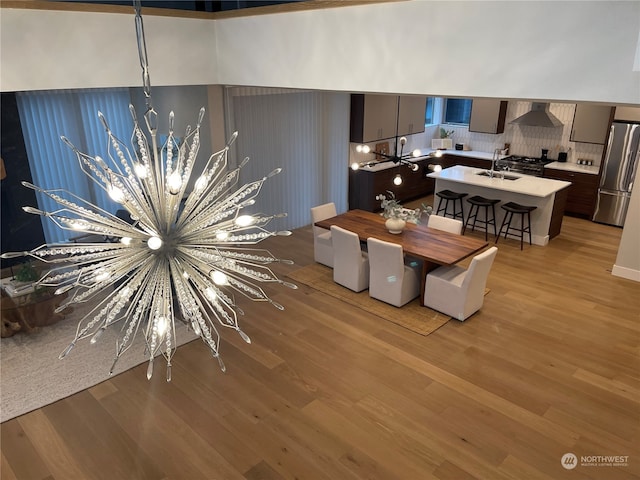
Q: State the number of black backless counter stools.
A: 3